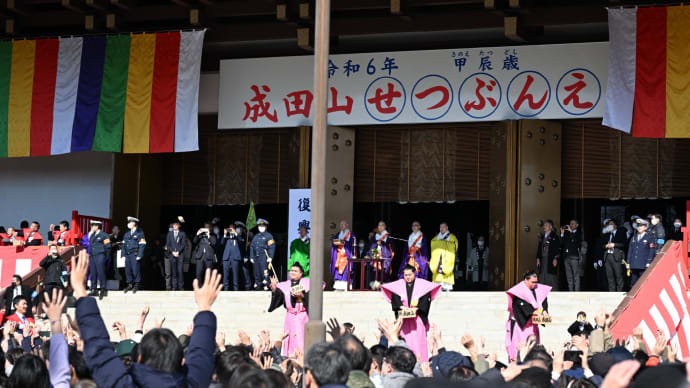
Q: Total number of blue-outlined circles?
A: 5